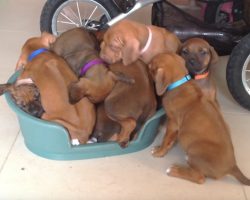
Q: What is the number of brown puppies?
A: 7